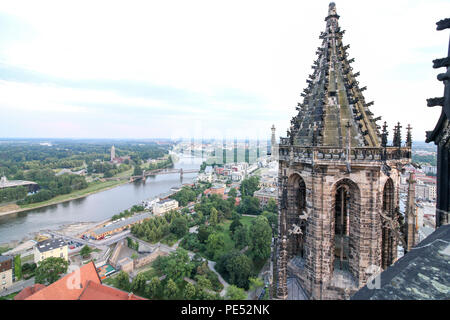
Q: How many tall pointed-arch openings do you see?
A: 3